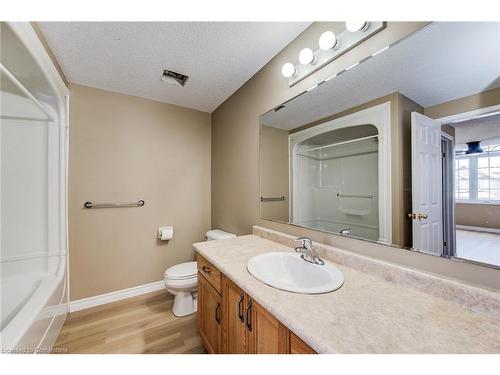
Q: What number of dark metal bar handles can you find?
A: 4